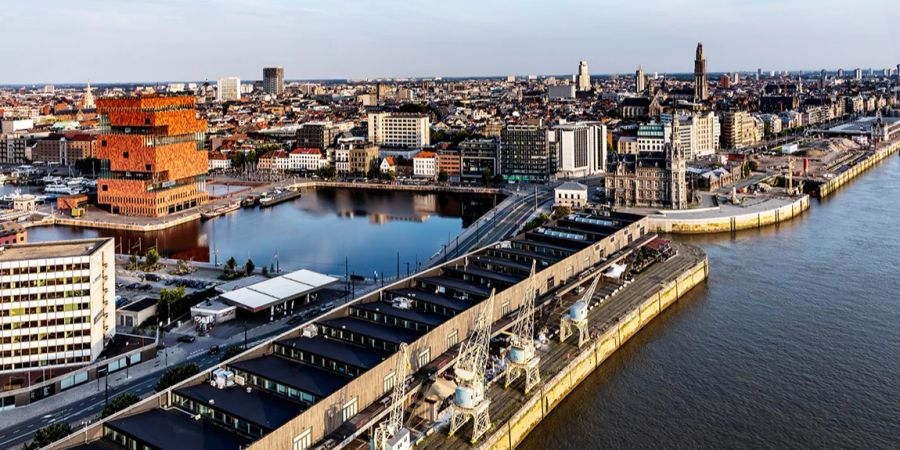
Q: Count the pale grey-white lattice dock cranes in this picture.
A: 4